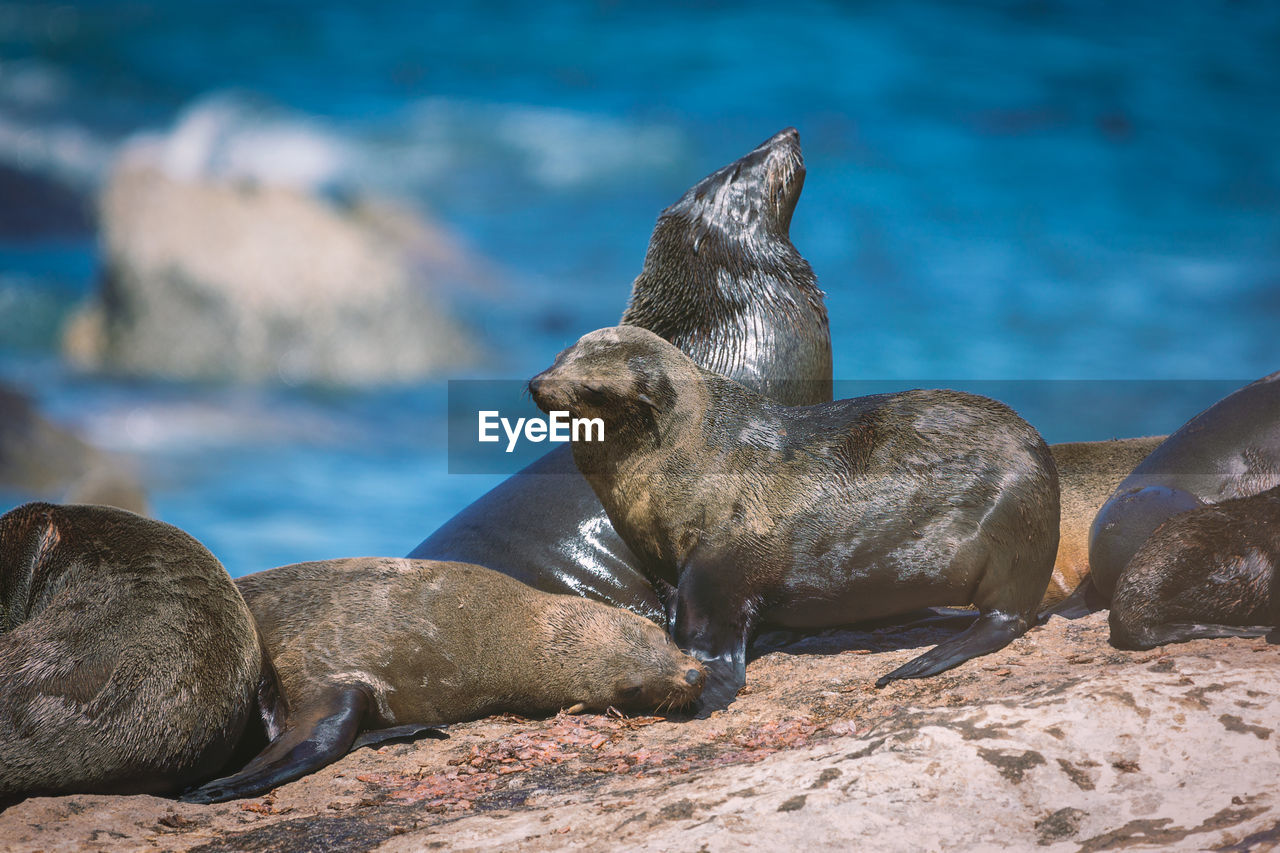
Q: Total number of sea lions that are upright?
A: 2